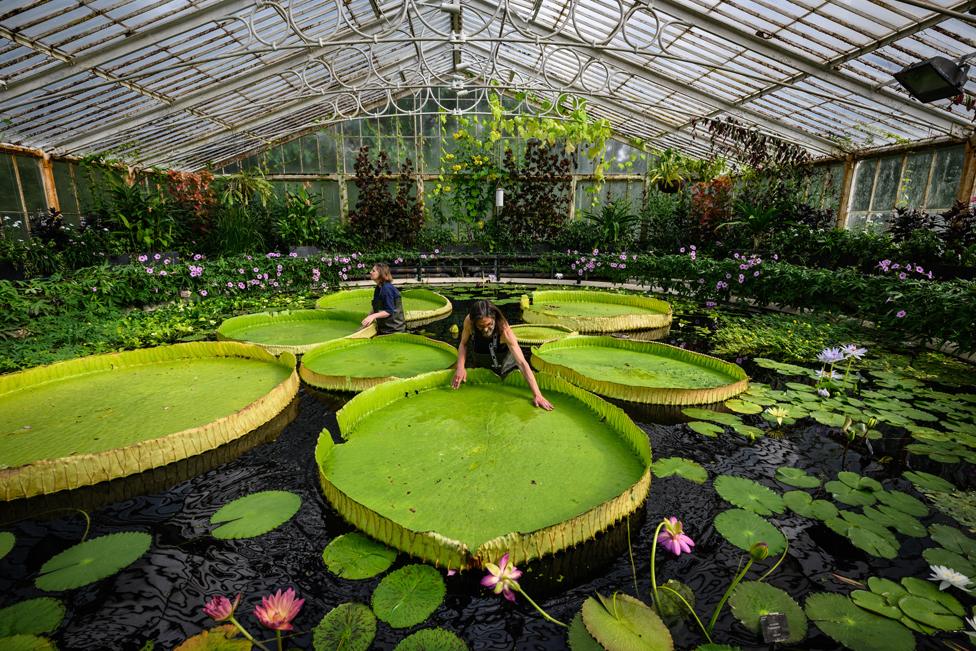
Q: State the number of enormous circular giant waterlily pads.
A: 8